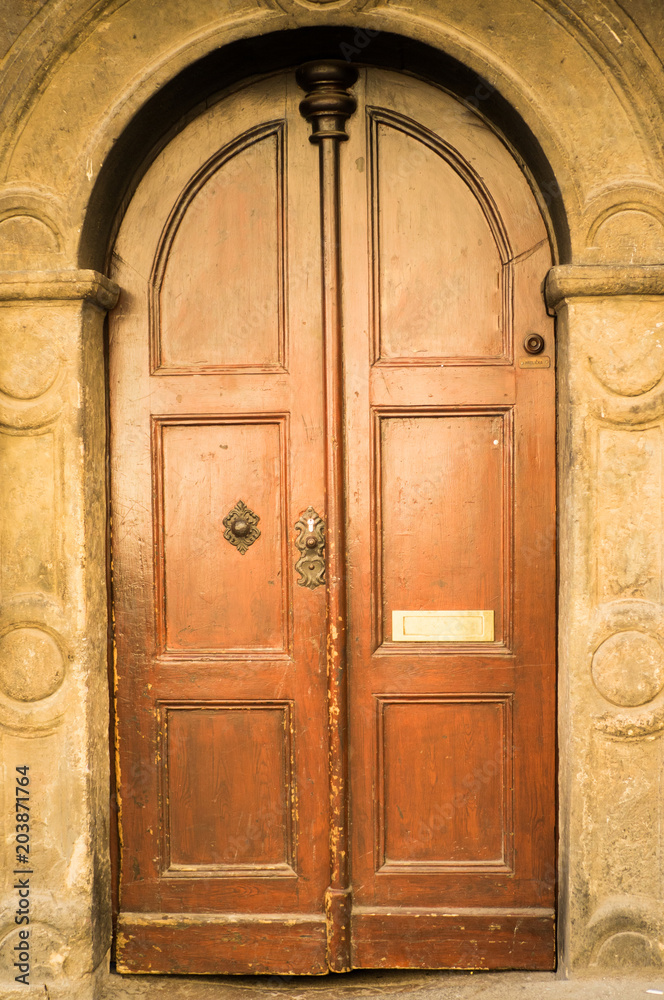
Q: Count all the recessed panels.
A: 6